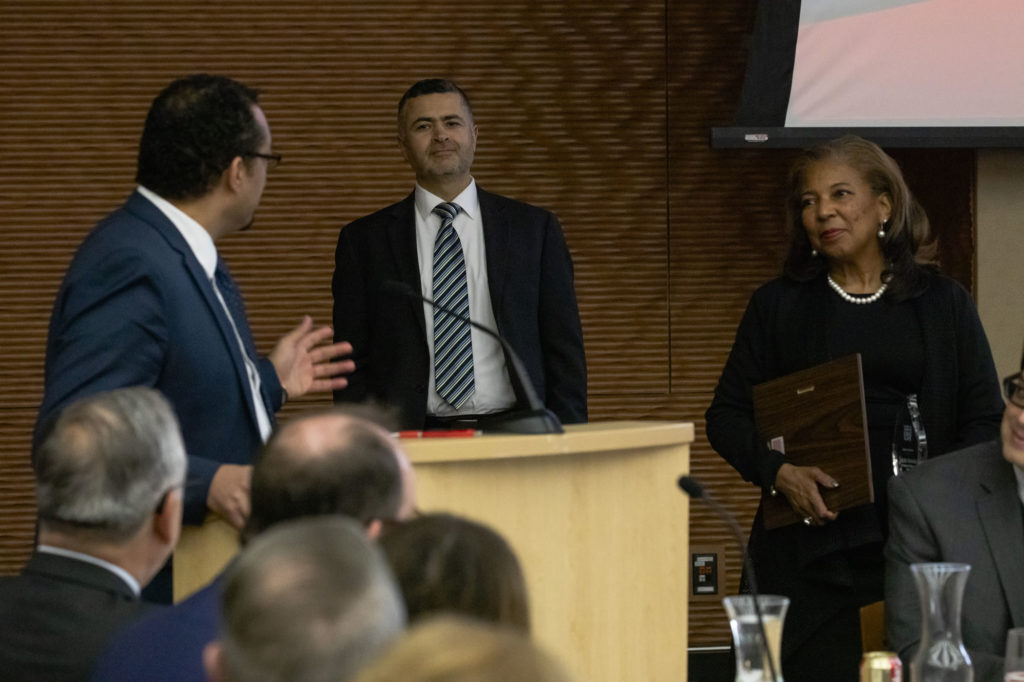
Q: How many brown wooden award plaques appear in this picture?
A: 1